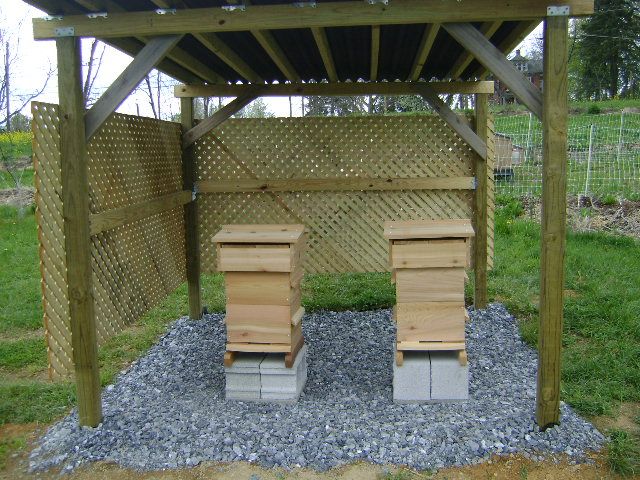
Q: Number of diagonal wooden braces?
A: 4